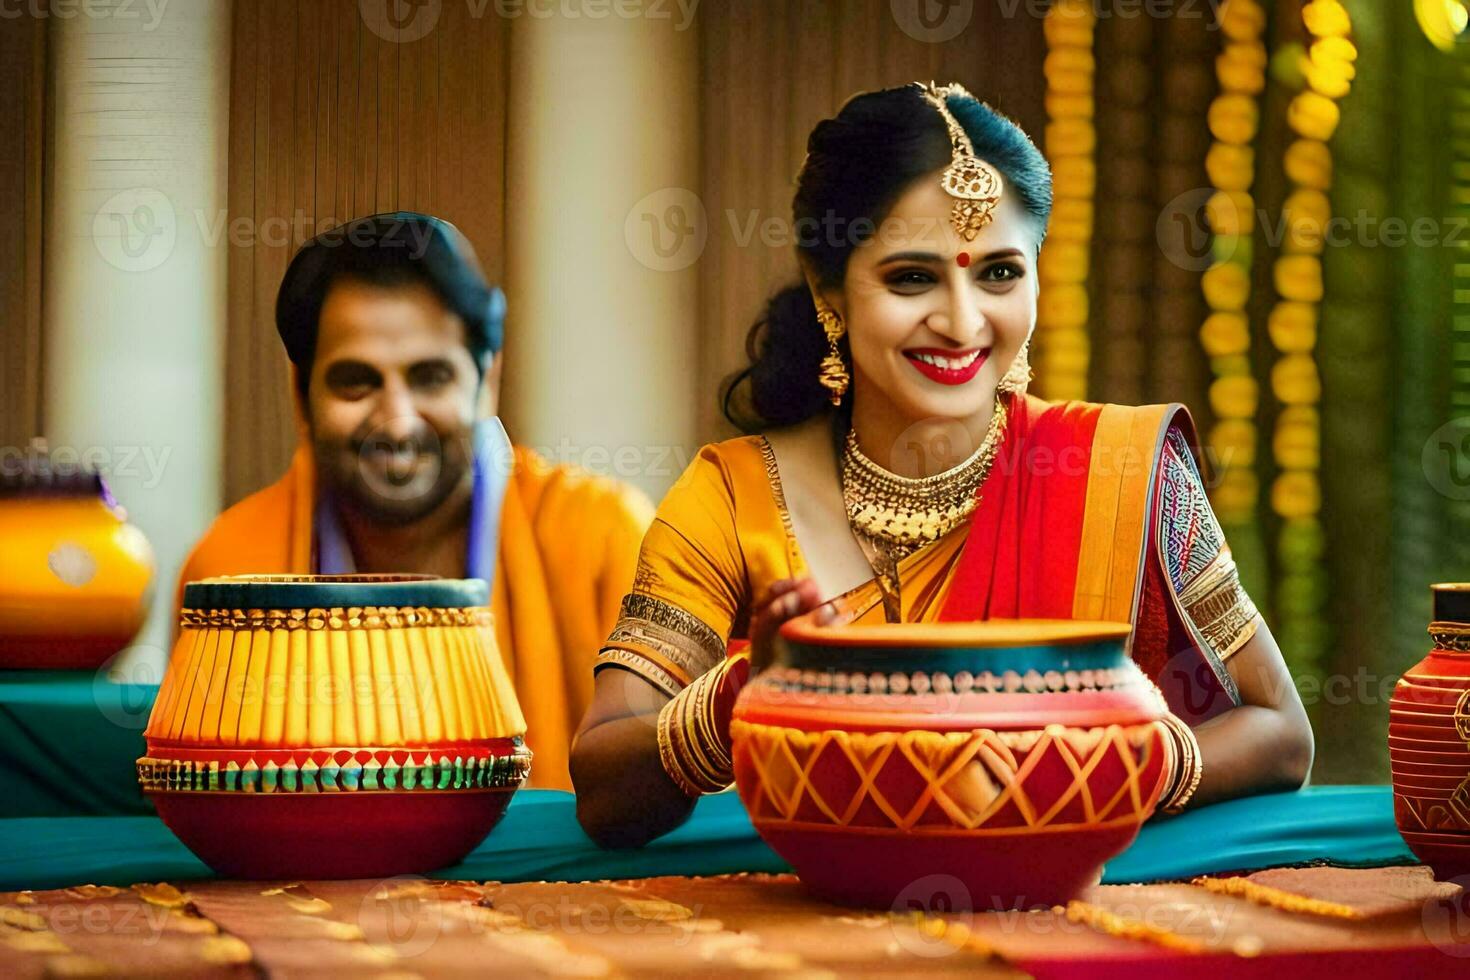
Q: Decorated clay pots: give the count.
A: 4